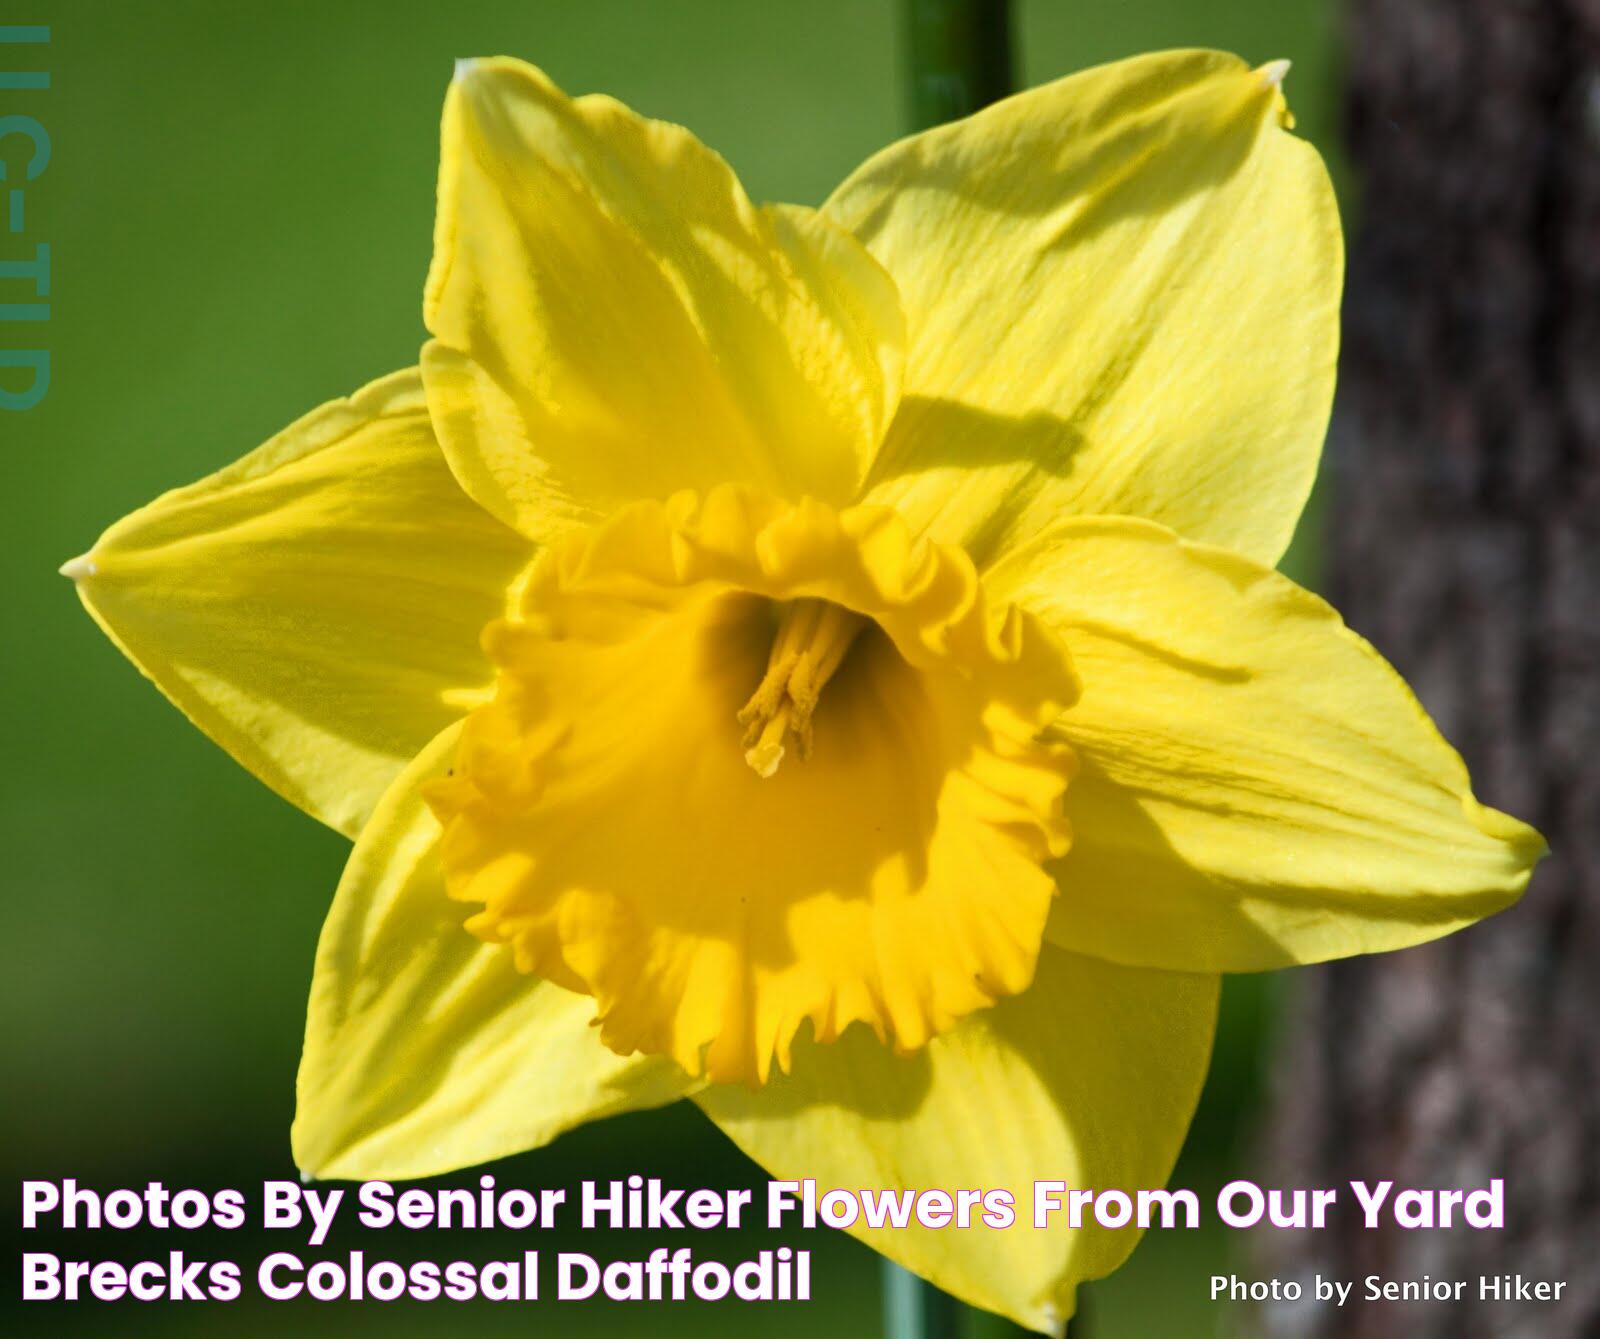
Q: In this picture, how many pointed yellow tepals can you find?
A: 6